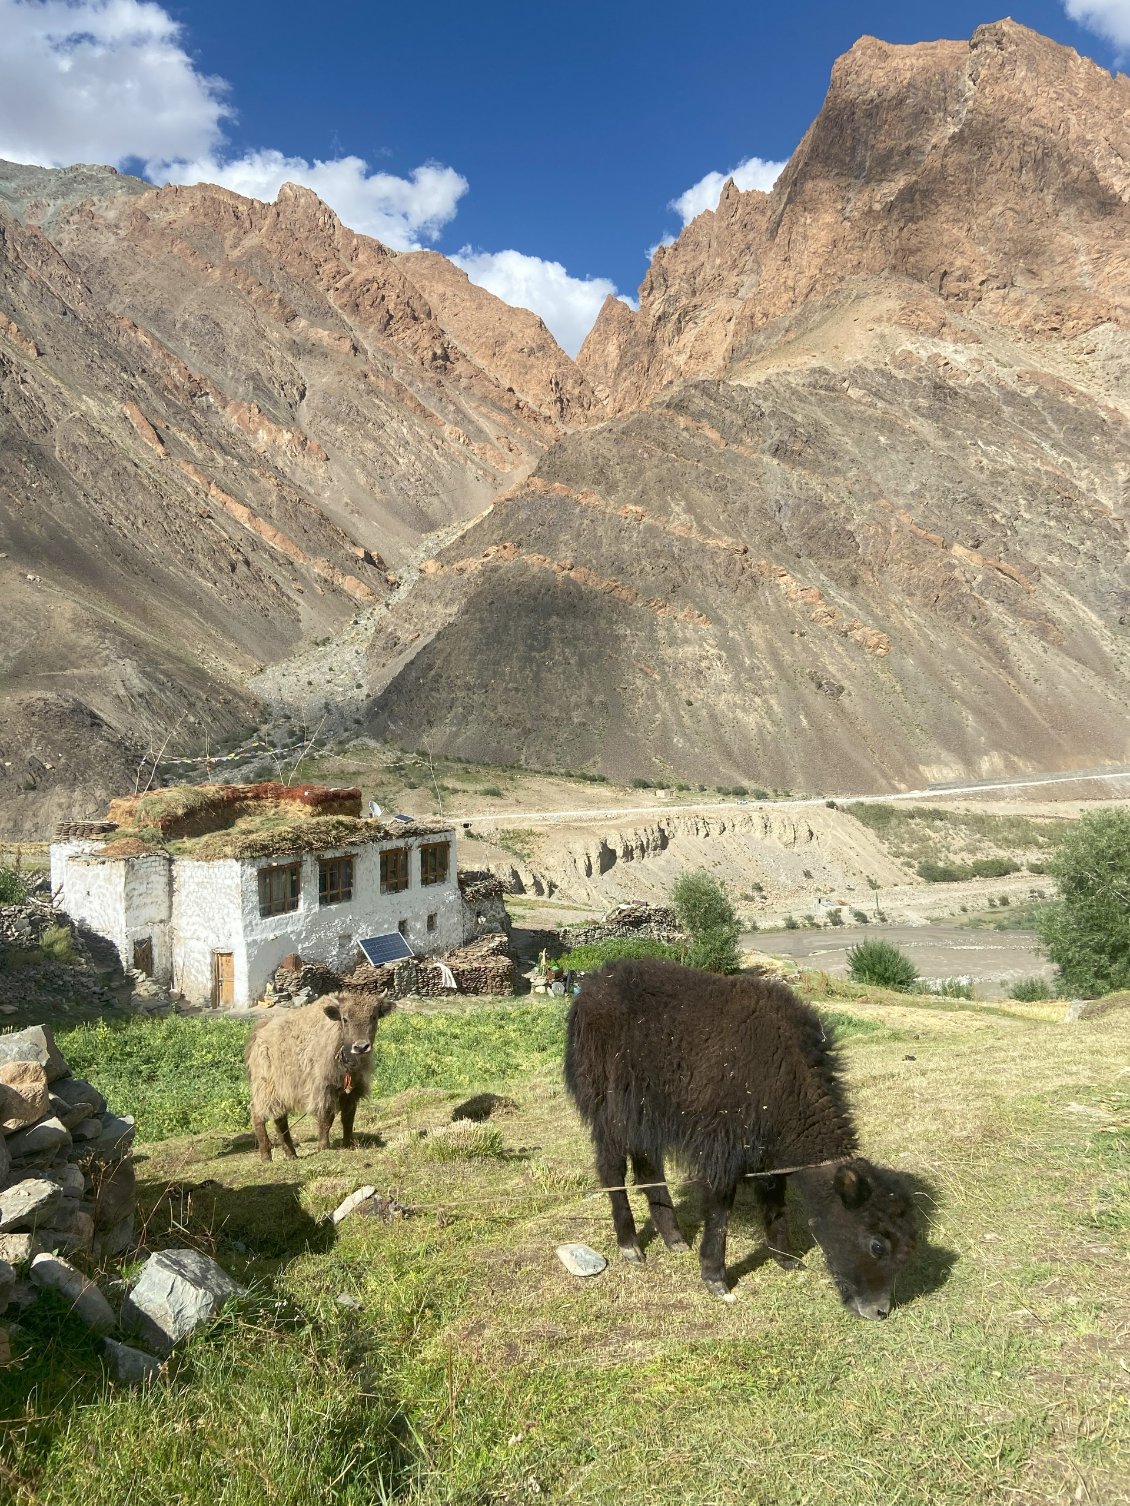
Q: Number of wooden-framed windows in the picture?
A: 4